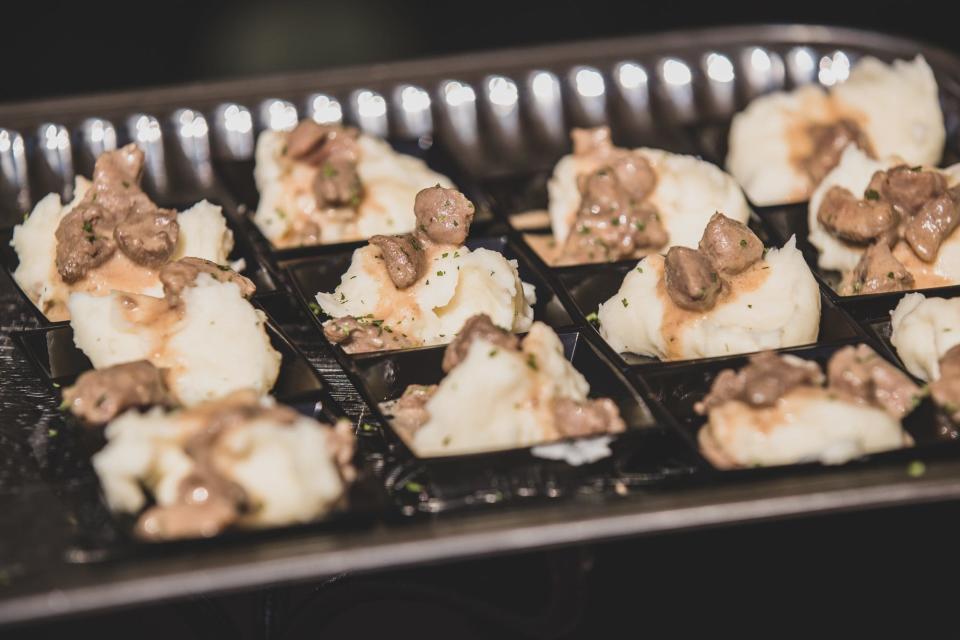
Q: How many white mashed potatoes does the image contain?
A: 12